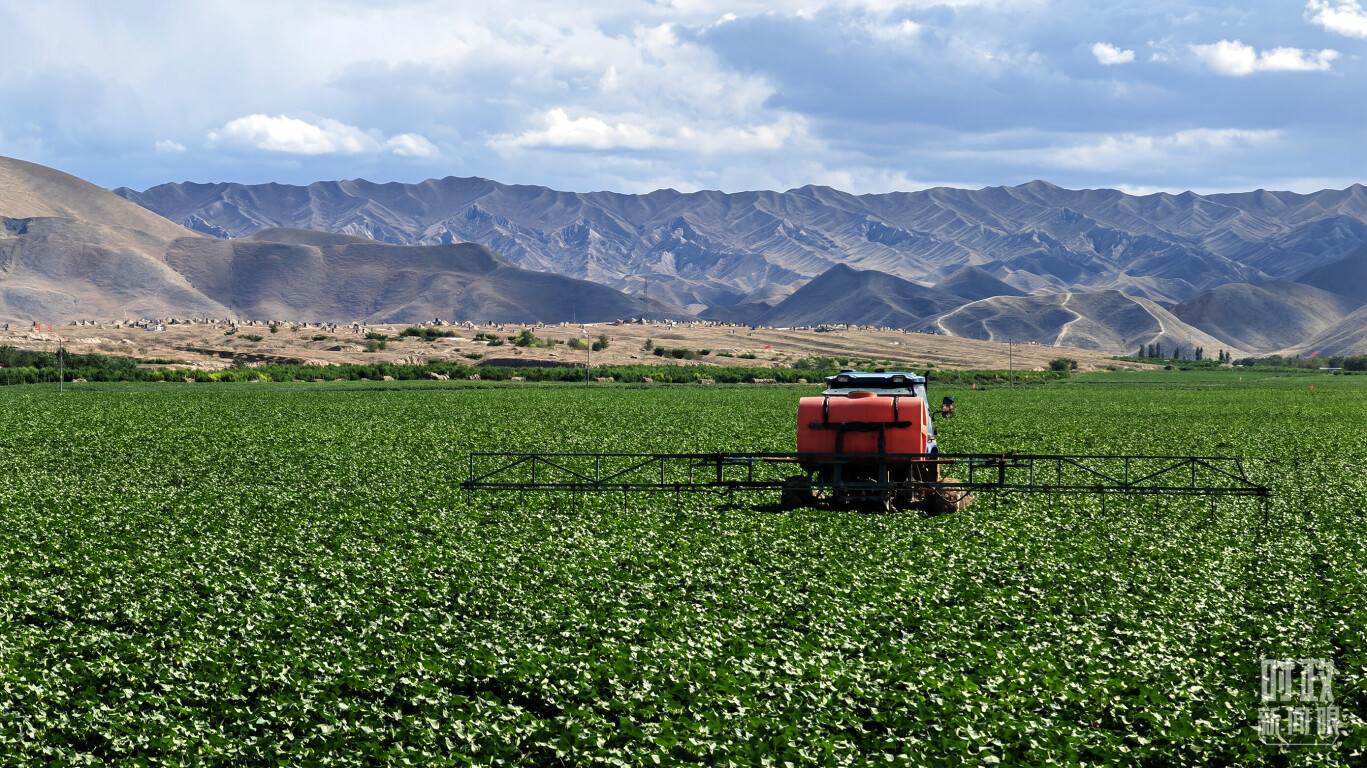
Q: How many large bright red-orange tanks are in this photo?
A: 1